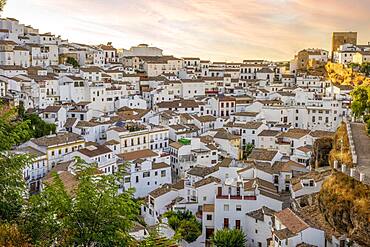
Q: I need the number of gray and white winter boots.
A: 0